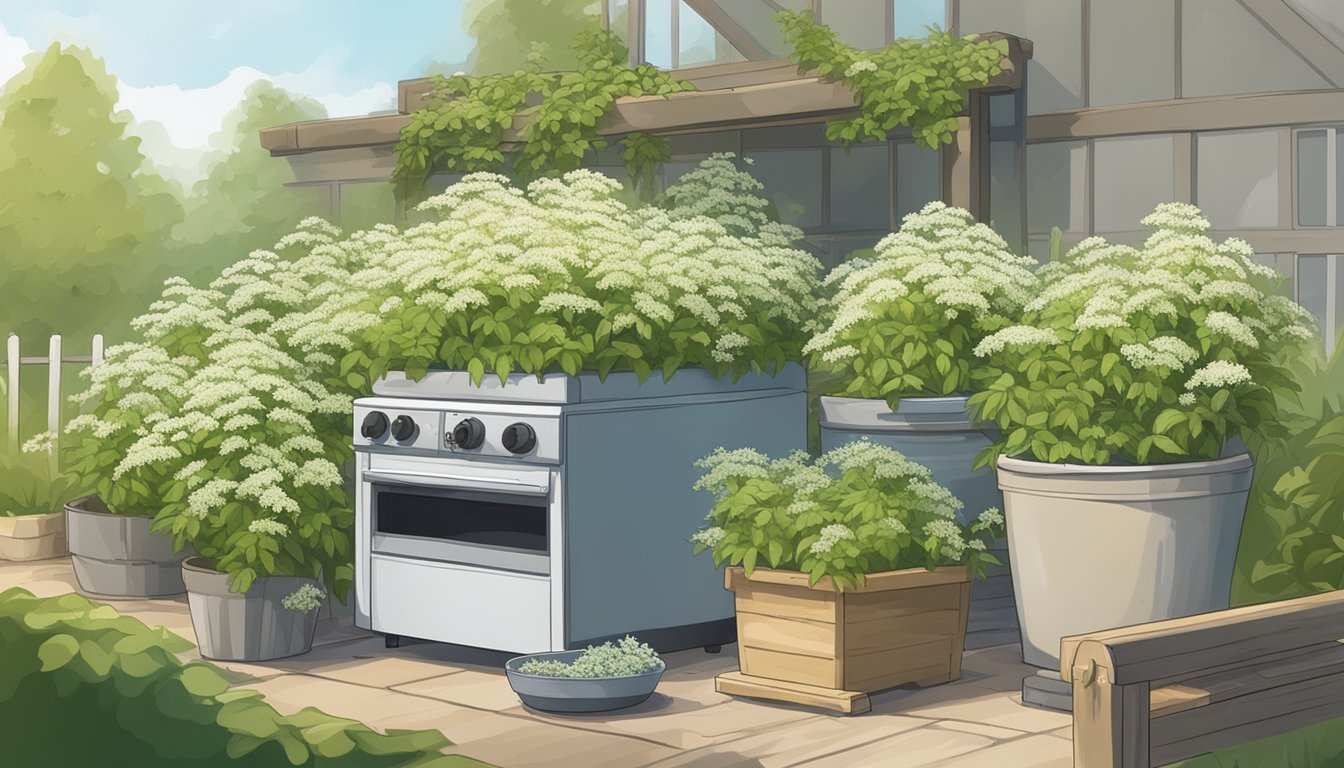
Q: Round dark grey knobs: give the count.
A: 4